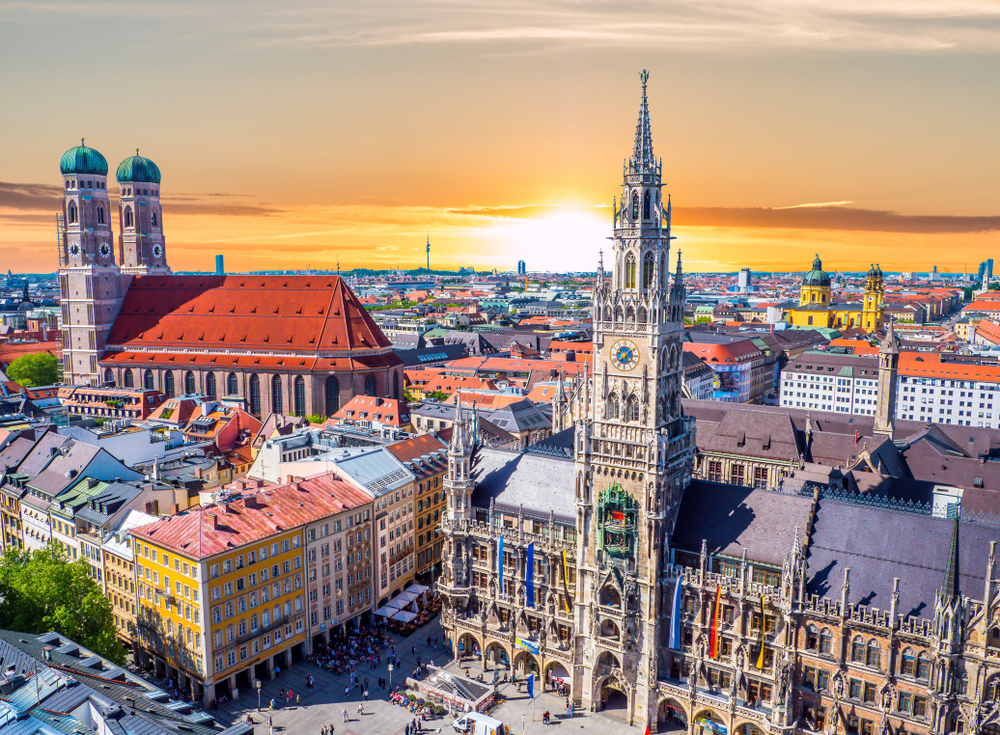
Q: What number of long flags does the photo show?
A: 6